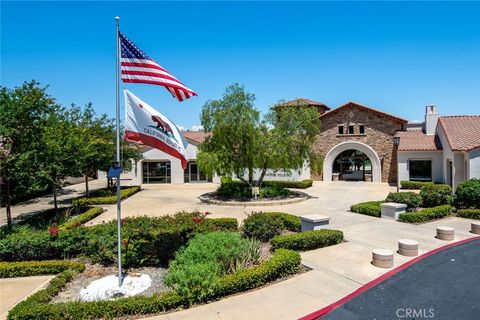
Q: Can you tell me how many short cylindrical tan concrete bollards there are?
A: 4